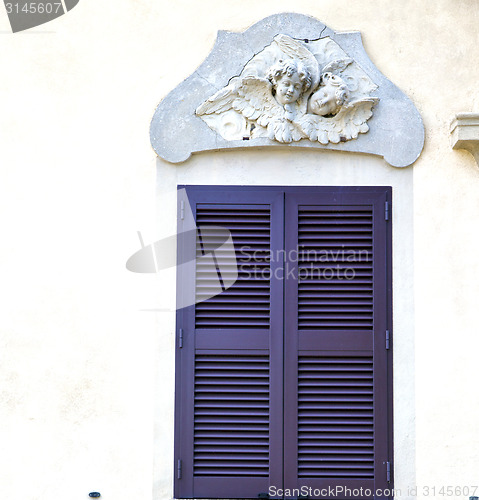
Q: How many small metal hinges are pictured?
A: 6